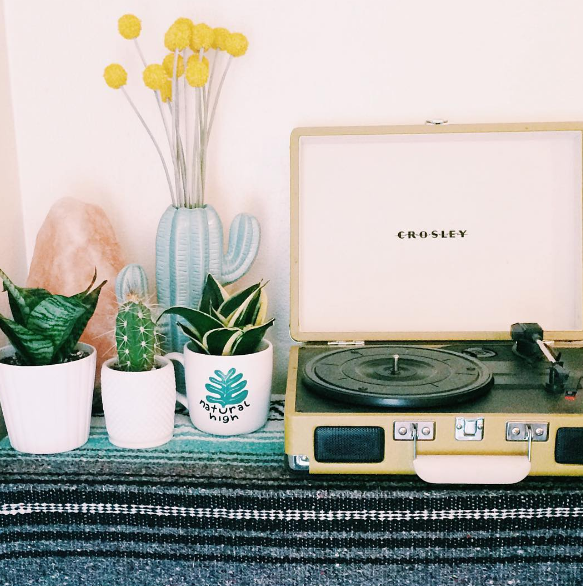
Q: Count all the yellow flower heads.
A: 11